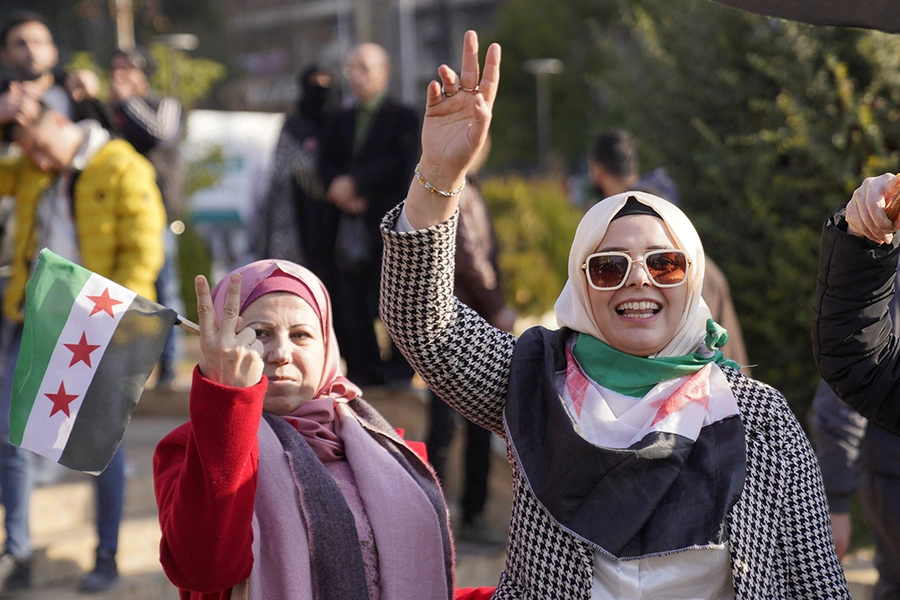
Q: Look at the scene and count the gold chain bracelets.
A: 1